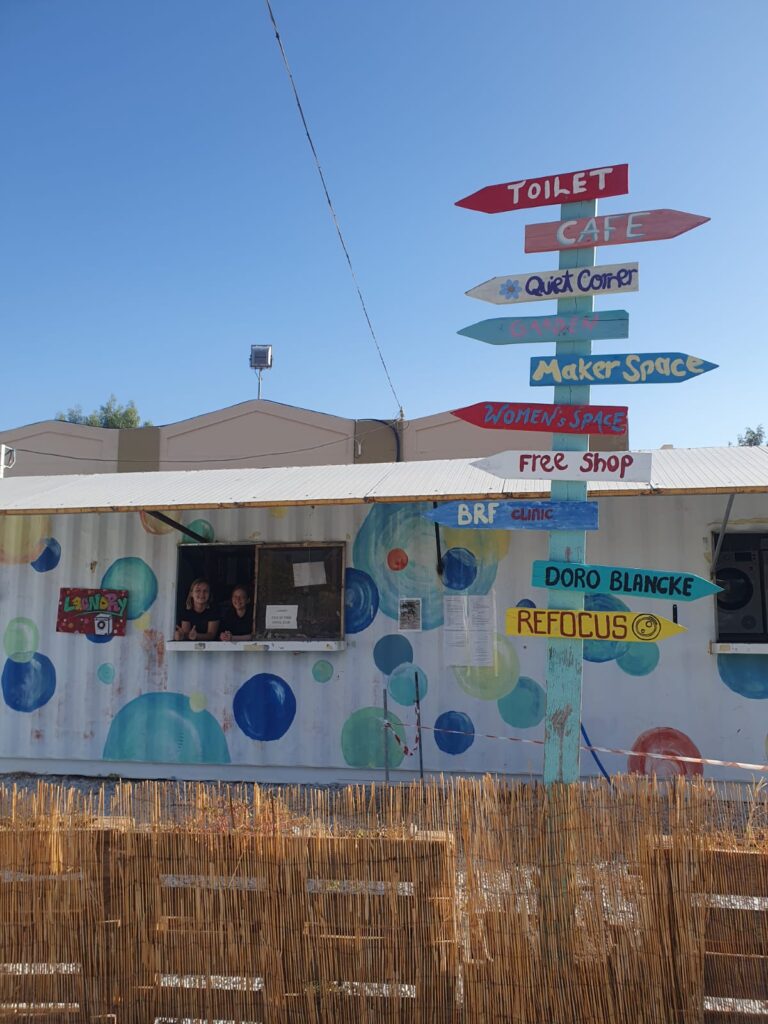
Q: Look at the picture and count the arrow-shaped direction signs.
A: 10